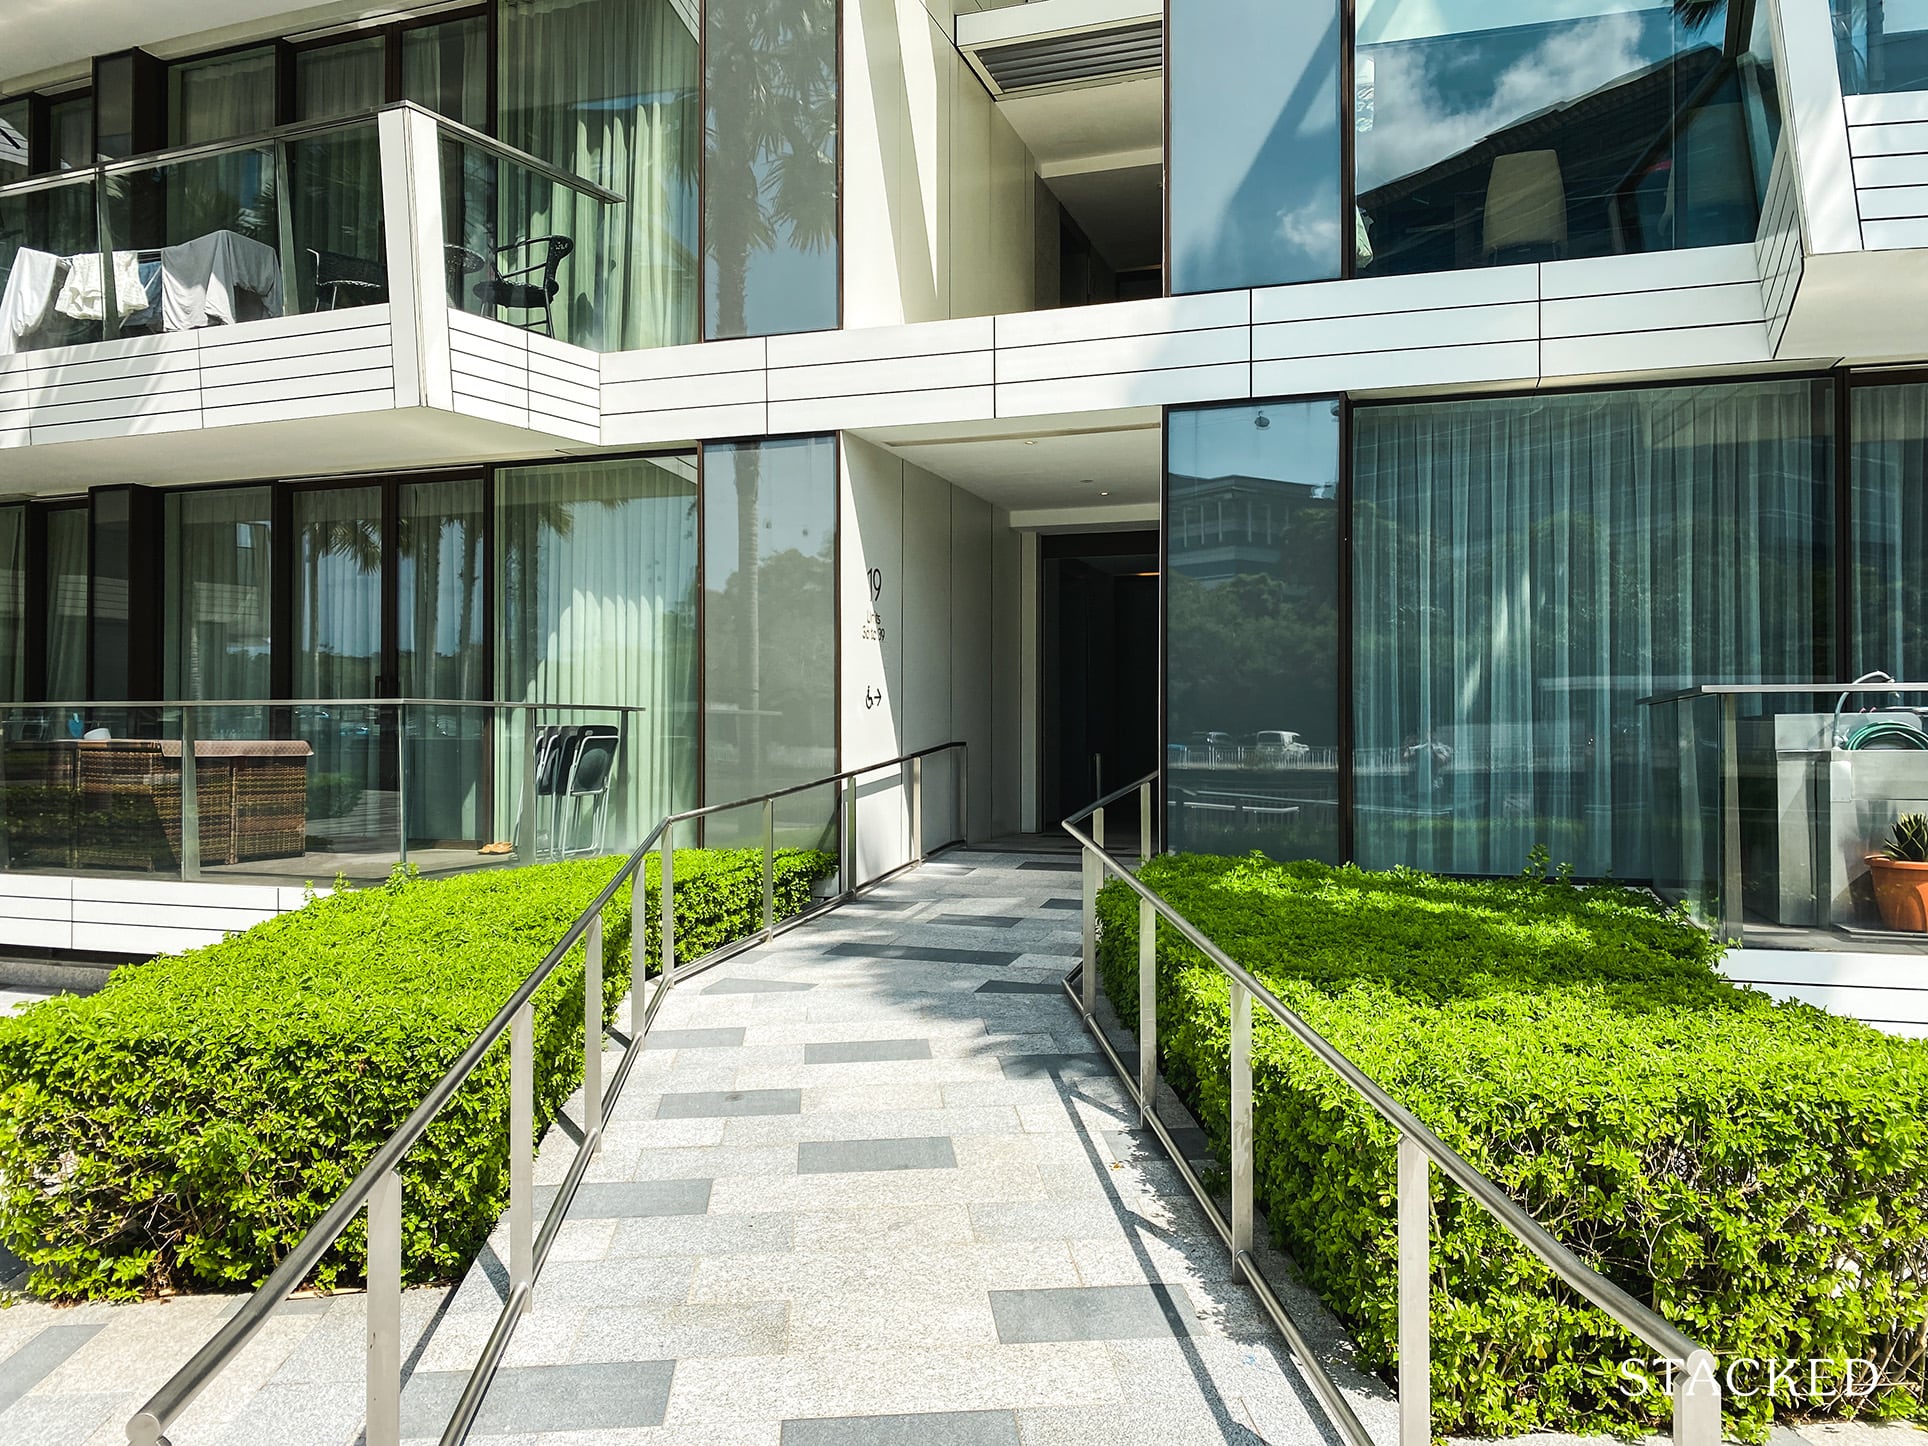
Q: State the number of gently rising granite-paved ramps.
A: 1